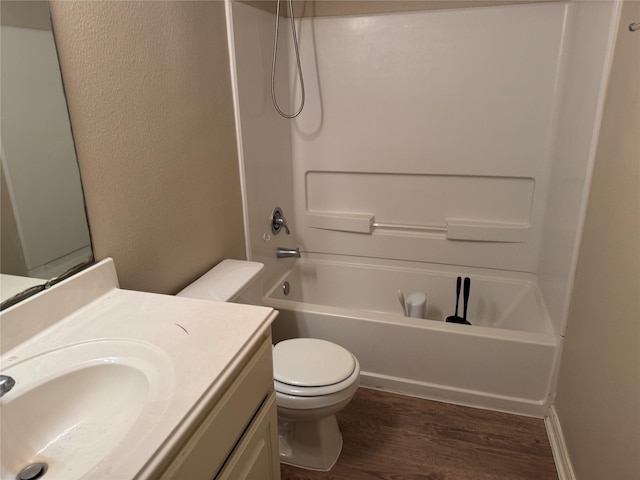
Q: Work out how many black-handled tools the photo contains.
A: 2